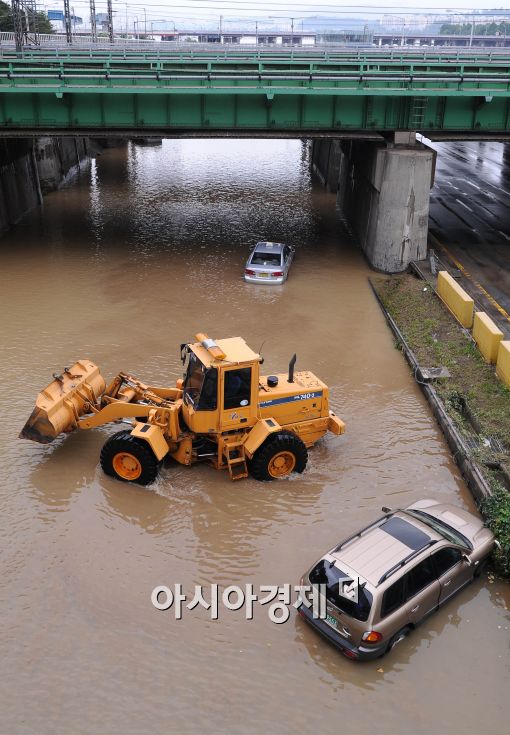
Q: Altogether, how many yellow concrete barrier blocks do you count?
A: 3